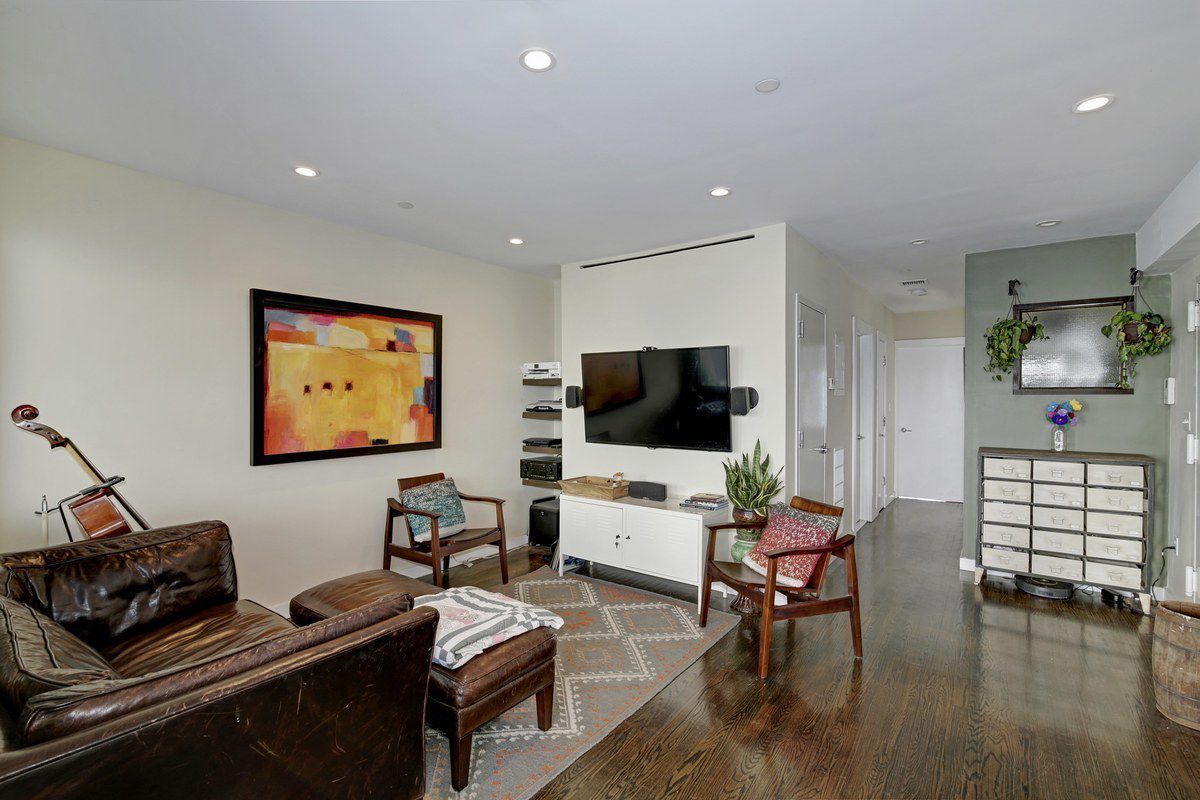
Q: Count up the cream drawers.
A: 15